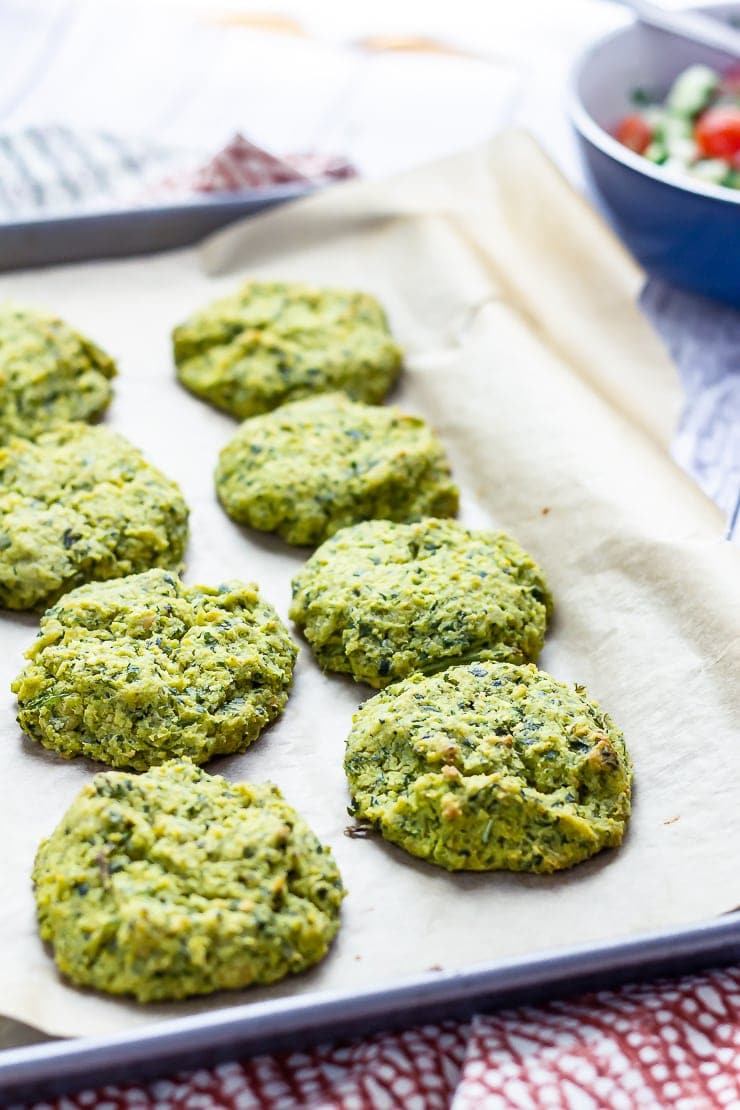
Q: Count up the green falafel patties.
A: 8